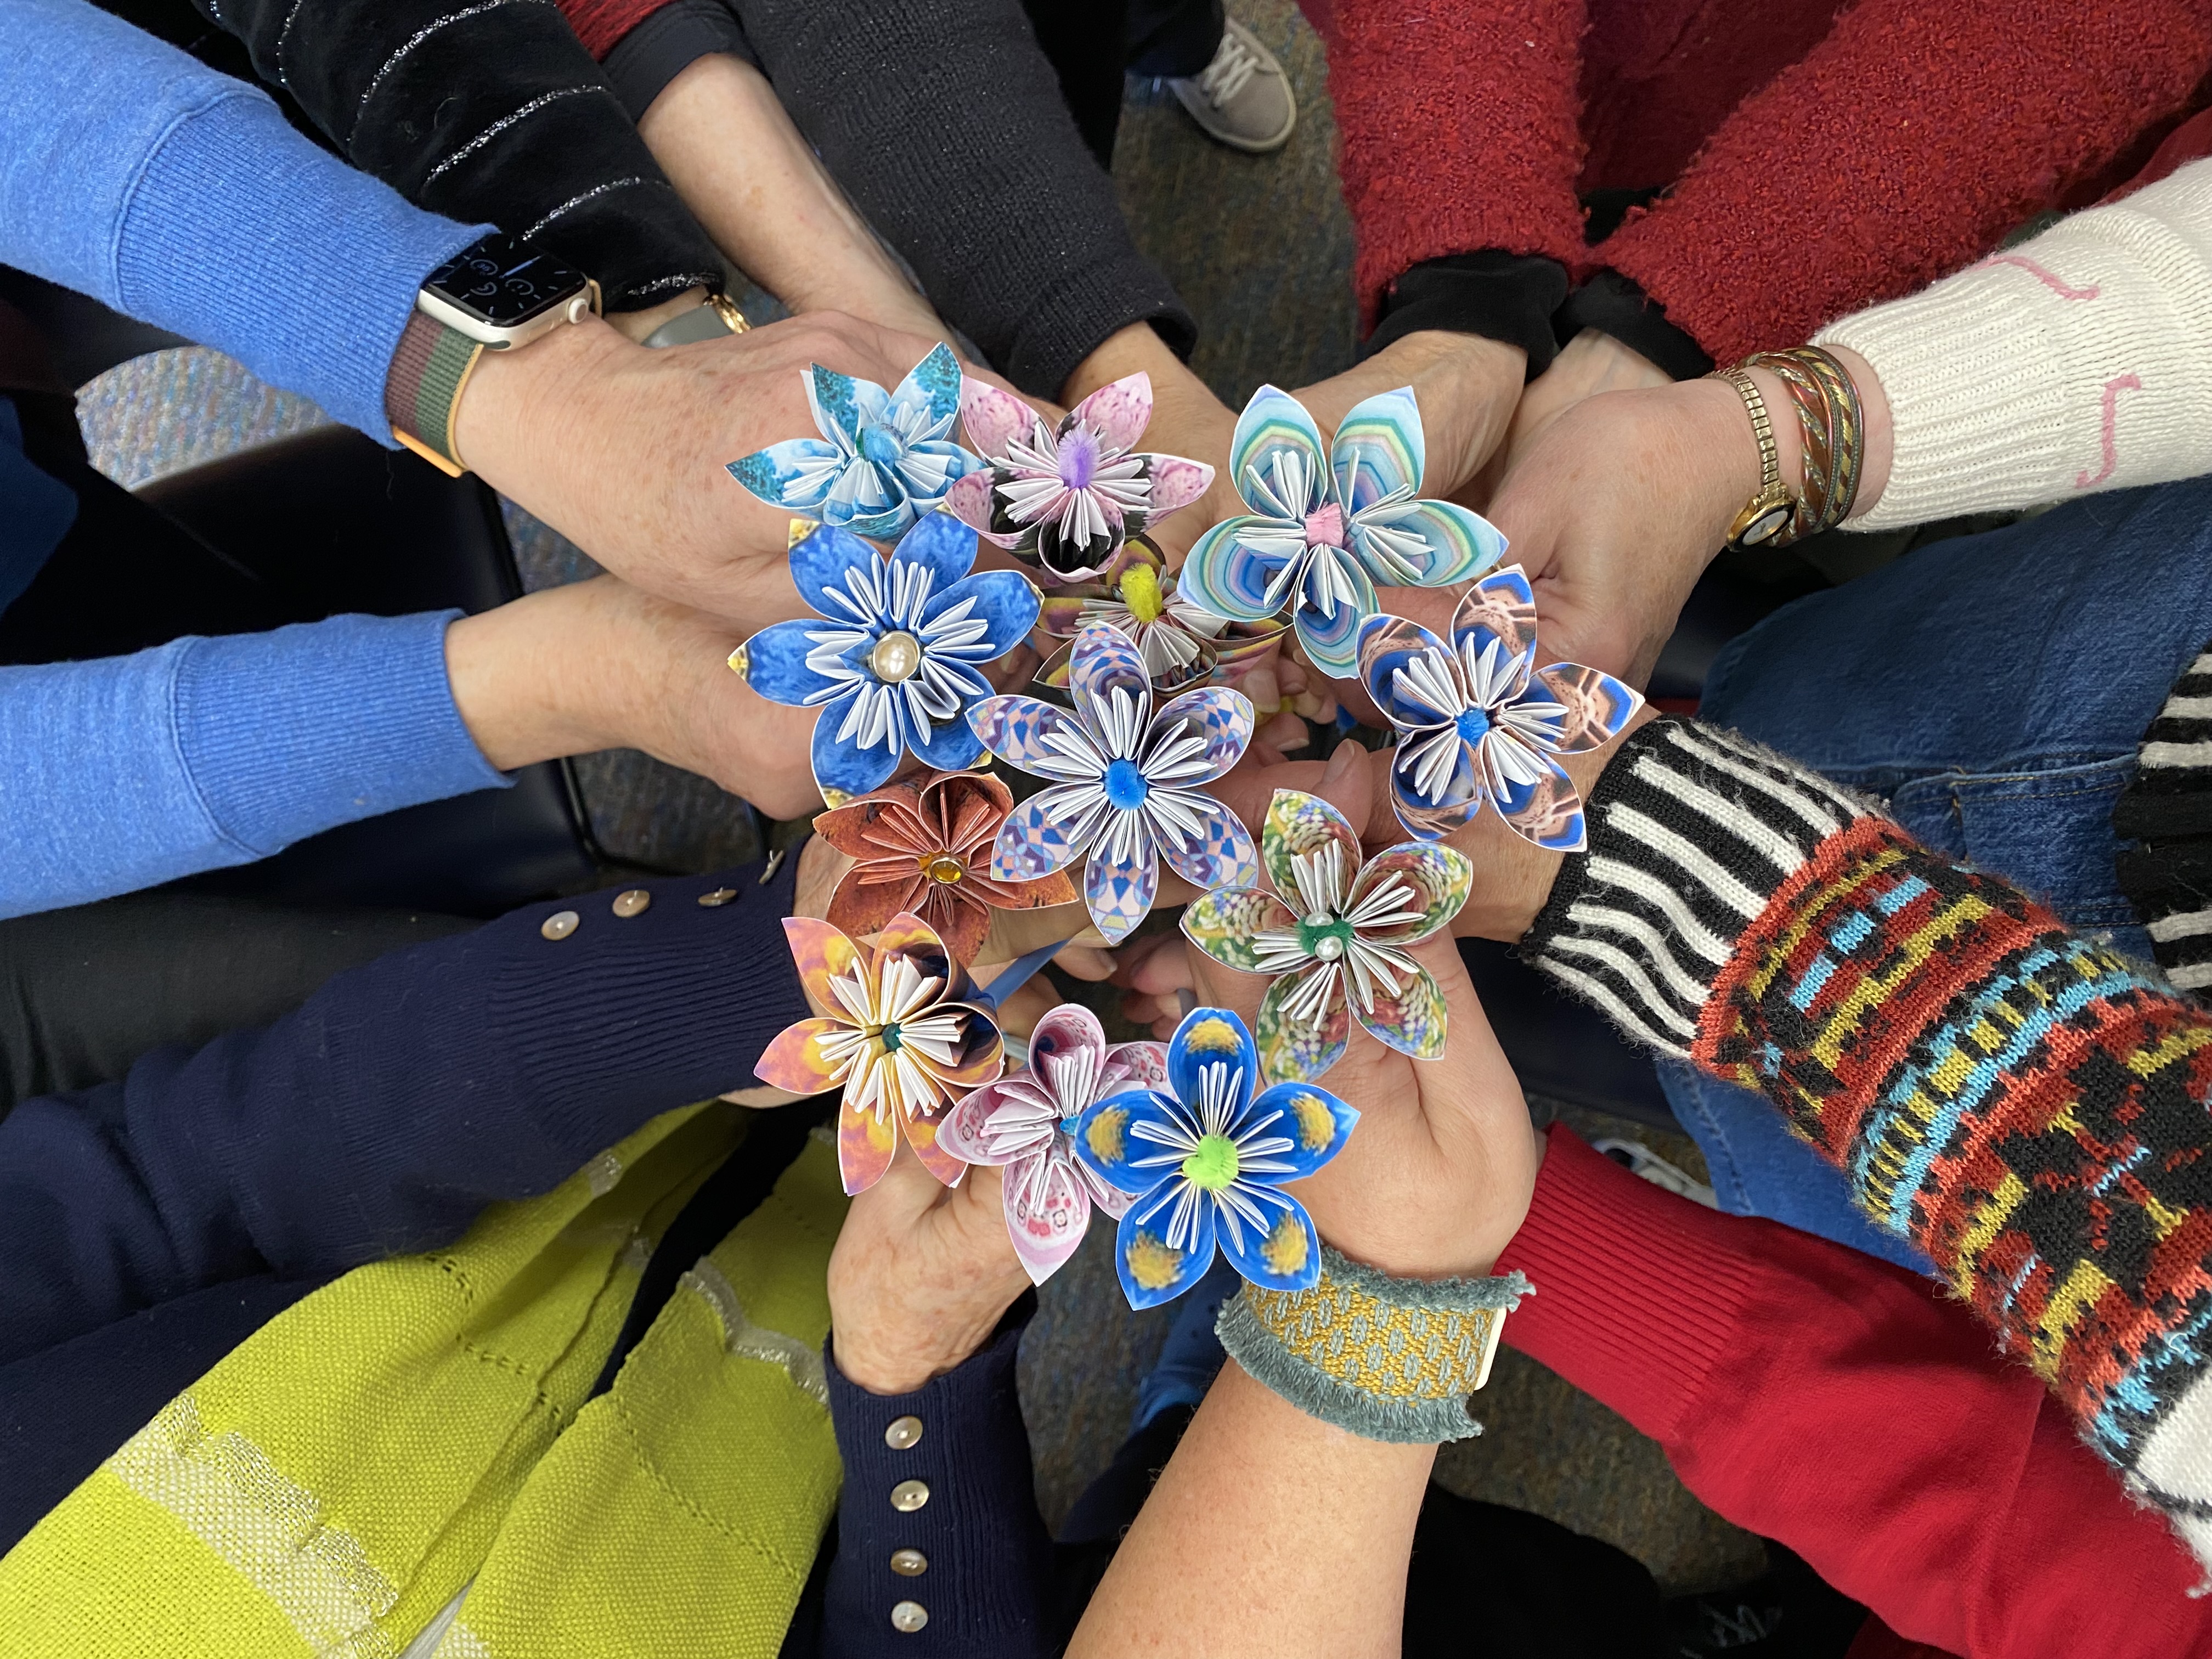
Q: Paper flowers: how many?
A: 12